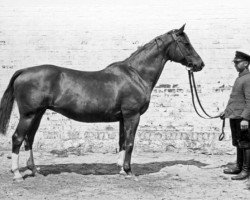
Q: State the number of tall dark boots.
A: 2